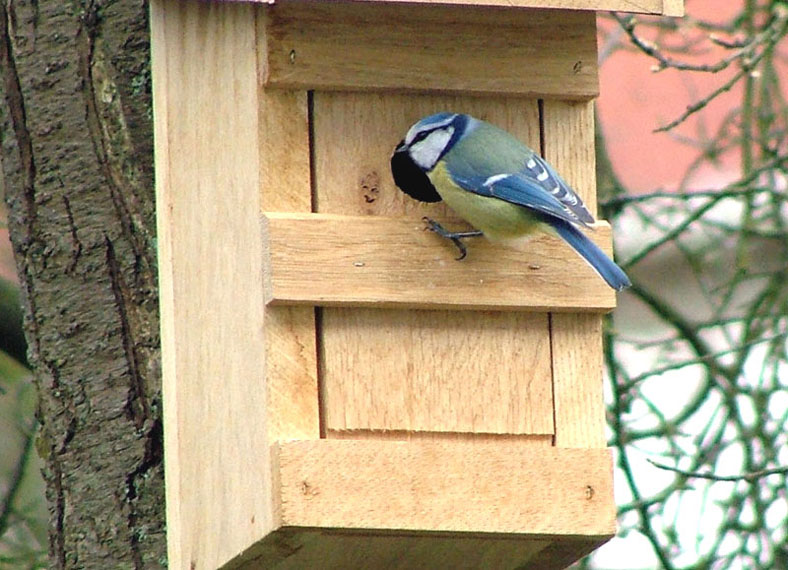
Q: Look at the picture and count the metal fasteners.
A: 6